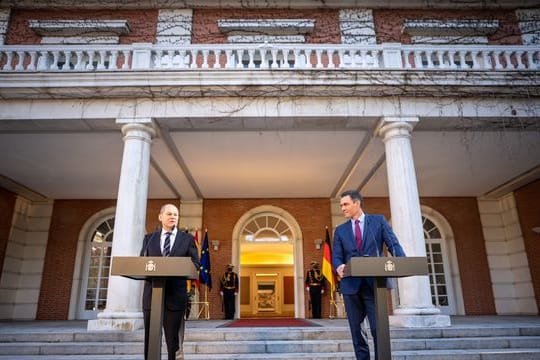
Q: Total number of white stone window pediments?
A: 3